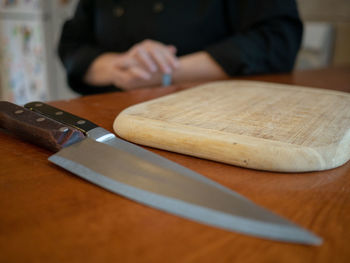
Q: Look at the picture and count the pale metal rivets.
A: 6